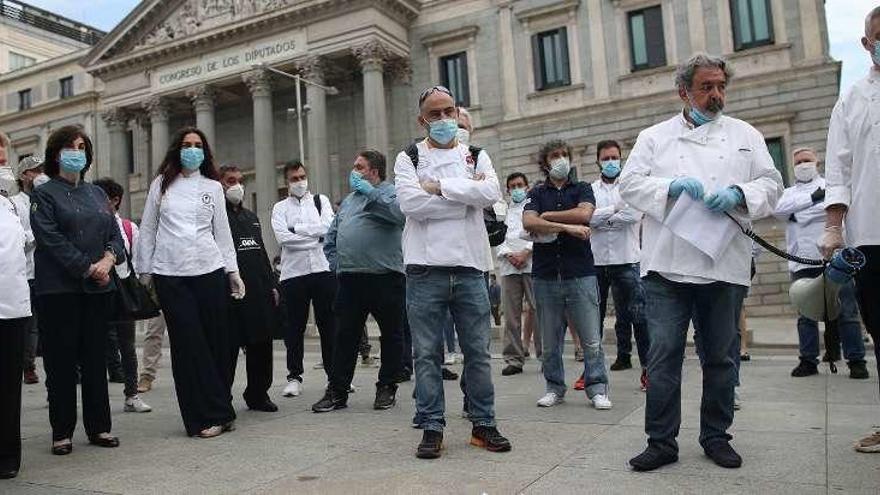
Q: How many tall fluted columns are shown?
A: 6